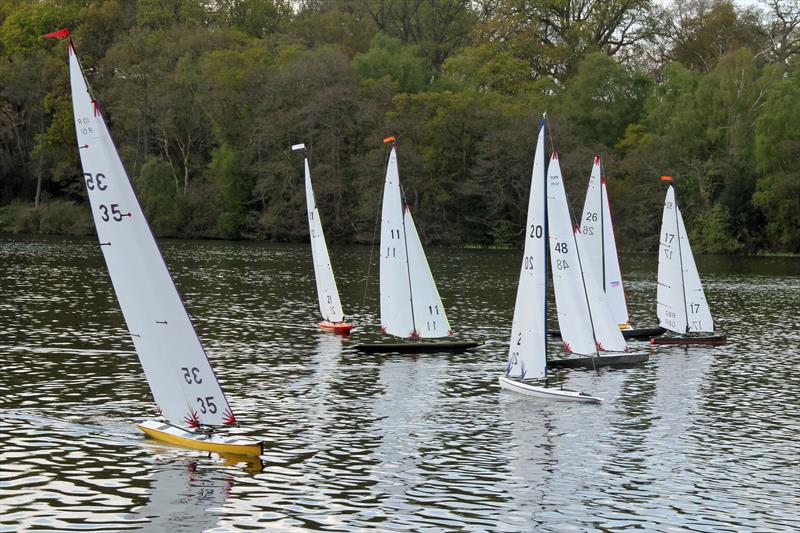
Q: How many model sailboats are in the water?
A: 7